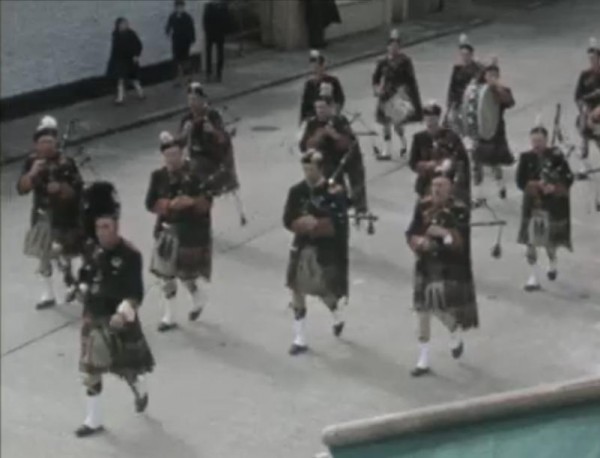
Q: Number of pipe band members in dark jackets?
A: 14